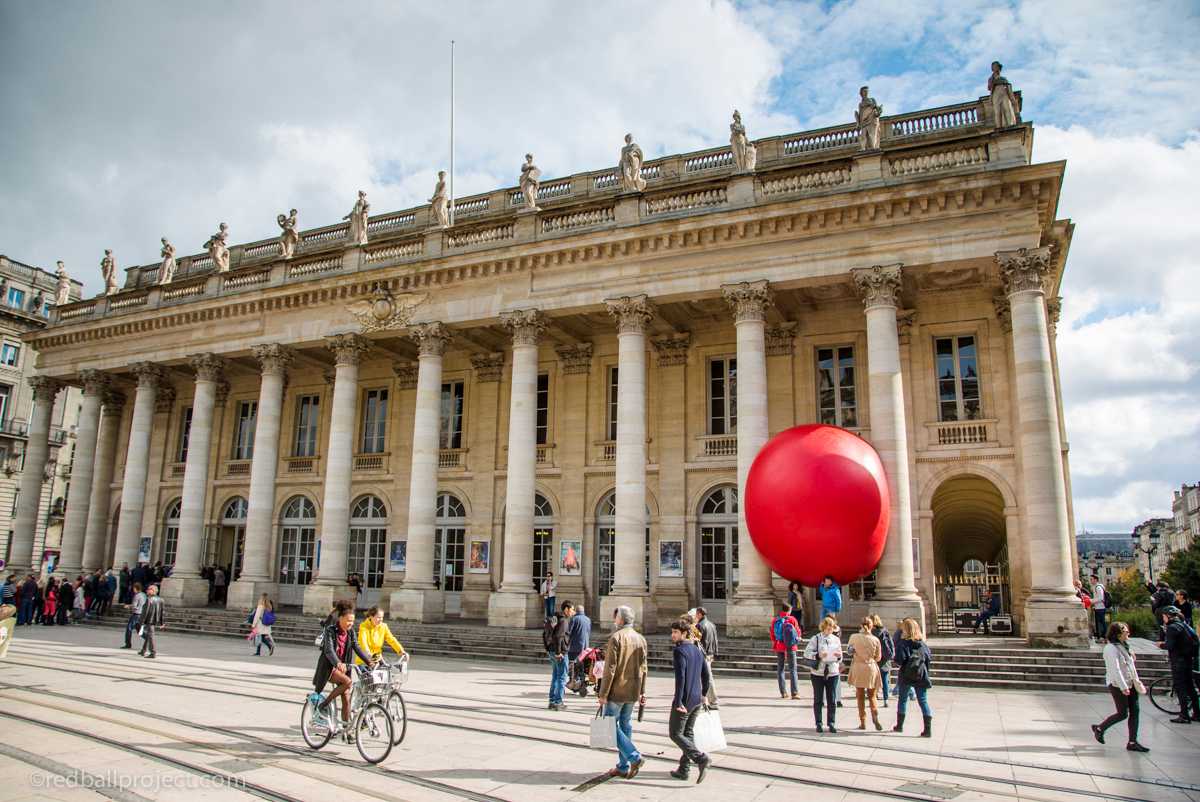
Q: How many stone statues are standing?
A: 12